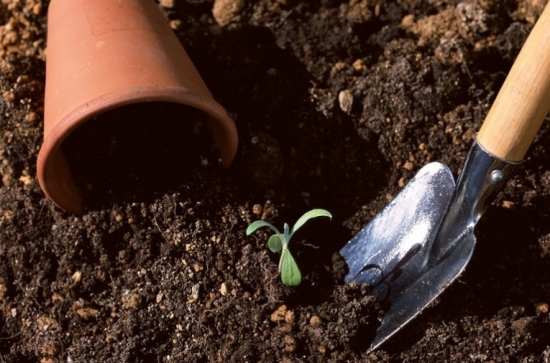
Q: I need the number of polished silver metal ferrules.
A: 1